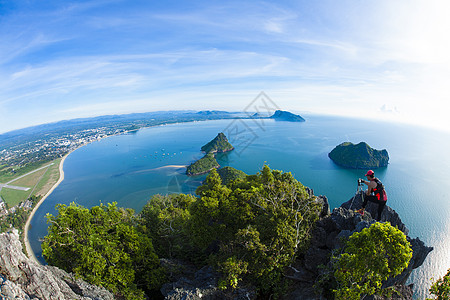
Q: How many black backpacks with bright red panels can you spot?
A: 1